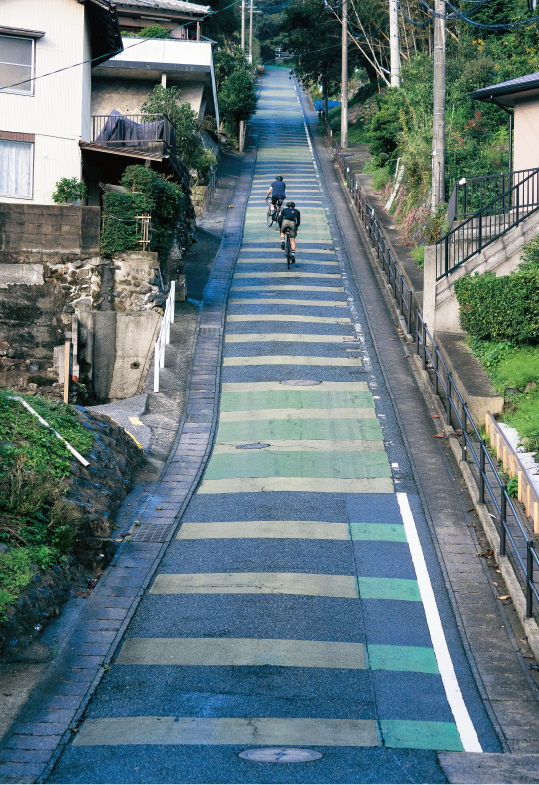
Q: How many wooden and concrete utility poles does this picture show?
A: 5